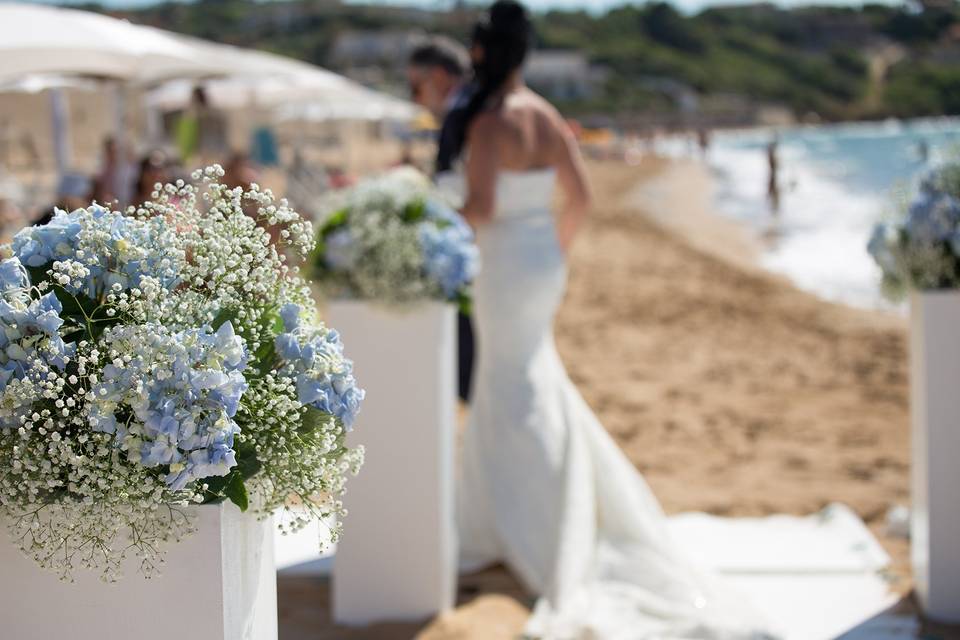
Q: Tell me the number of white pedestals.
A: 3